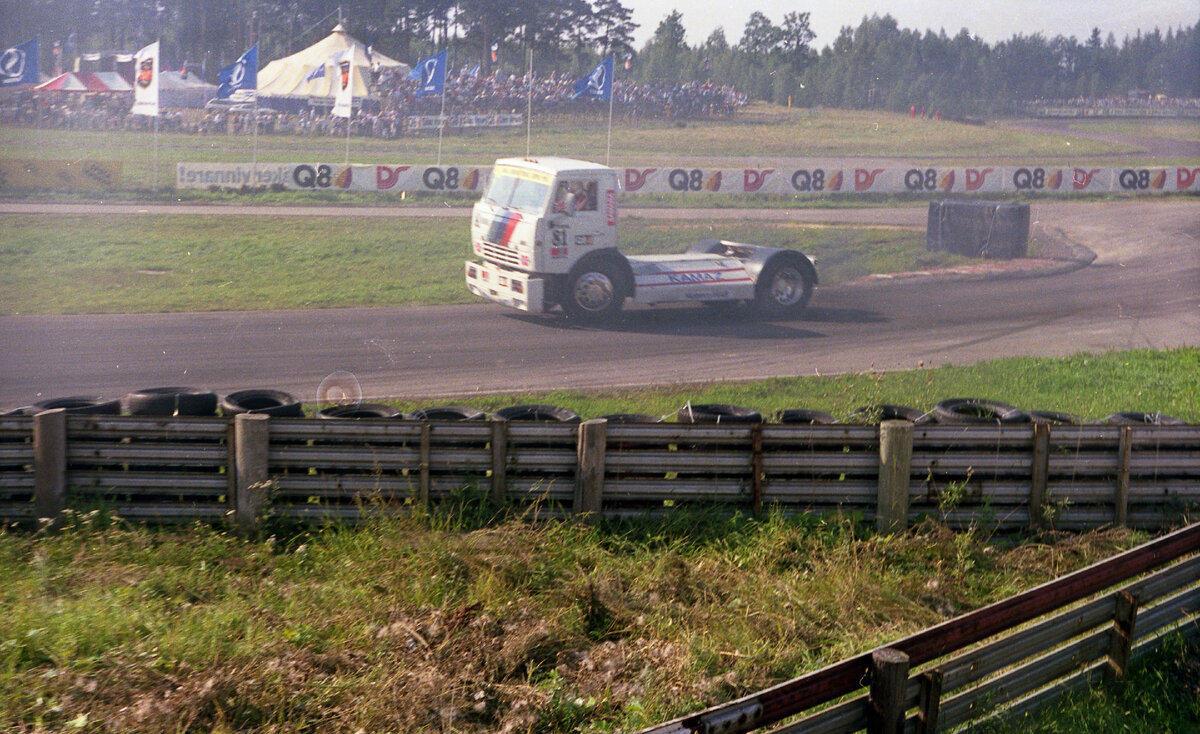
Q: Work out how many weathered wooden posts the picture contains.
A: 5